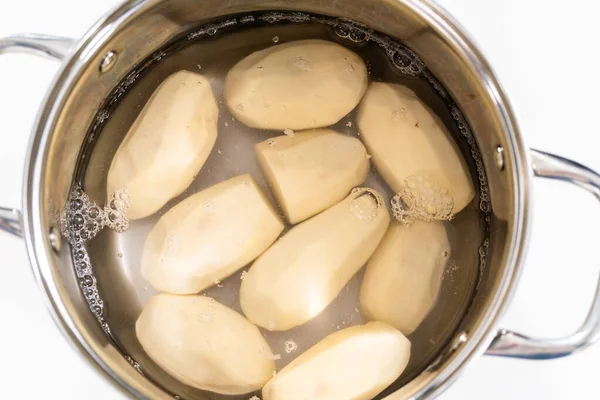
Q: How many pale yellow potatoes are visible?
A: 9